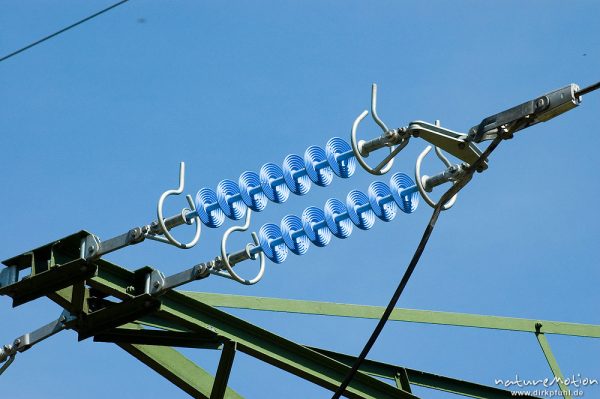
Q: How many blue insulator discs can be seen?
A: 14